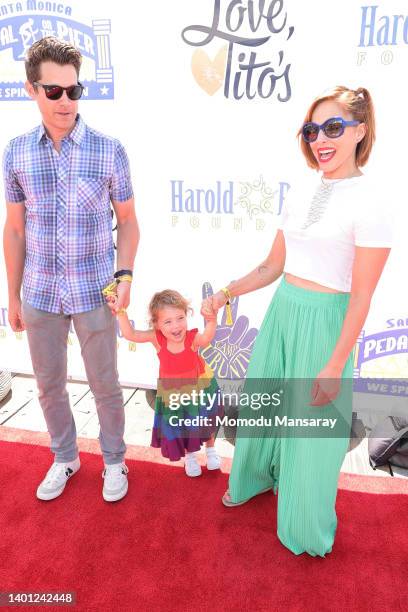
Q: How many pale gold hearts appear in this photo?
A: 1